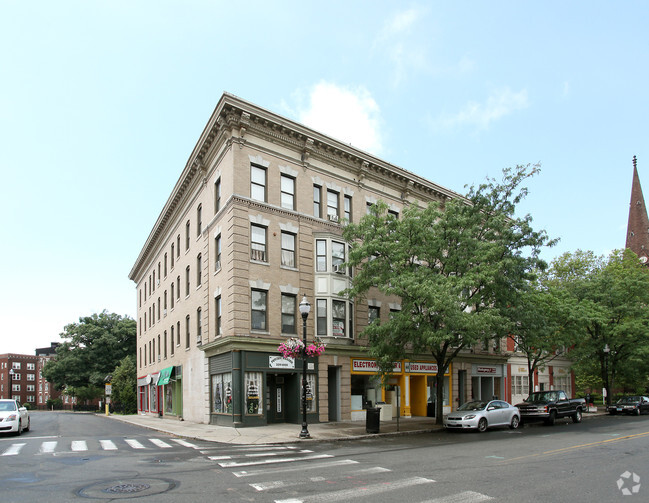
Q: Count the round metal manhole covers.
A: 1